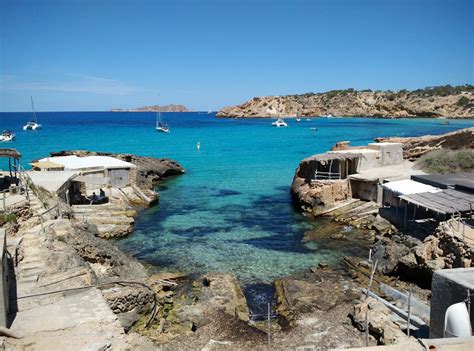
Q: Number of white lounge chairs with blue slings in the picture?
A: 0